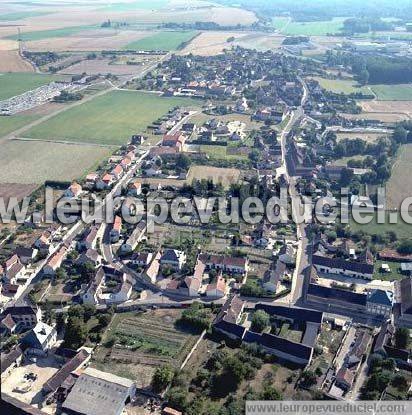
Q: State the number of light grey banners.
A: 1